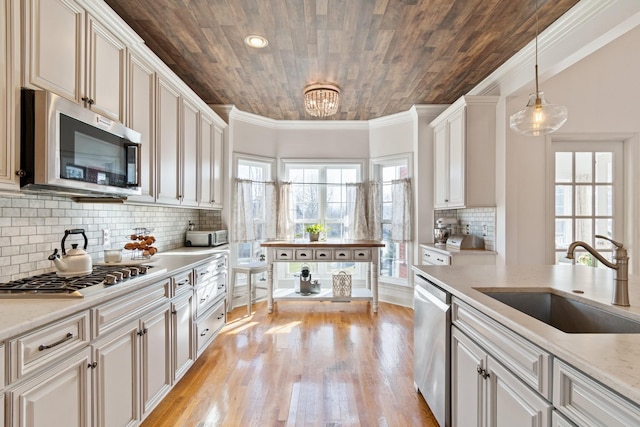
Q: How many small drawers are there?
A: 5